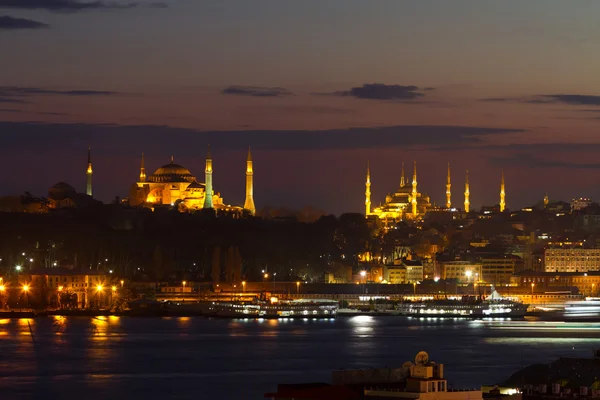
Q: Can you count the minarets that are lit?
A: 10